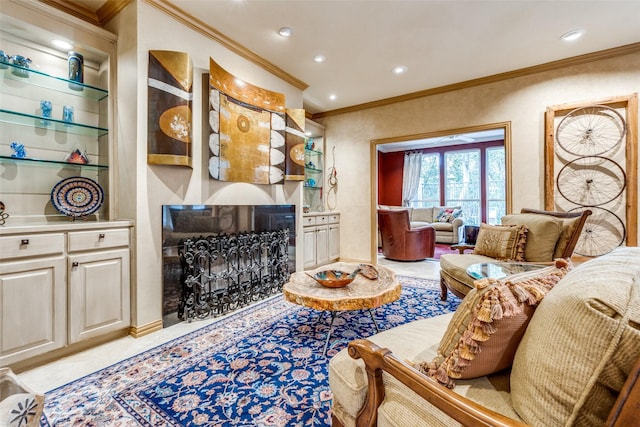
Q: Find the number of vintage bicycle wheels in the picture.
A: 3